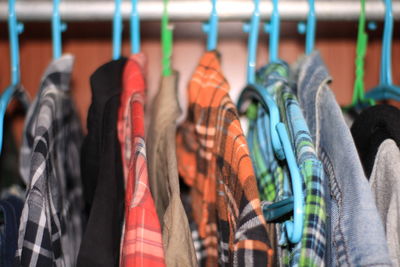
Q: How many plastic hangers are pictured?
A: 11